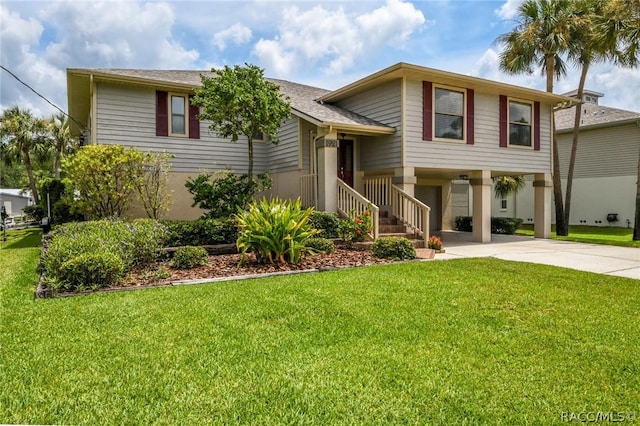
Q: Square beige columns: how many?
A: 4